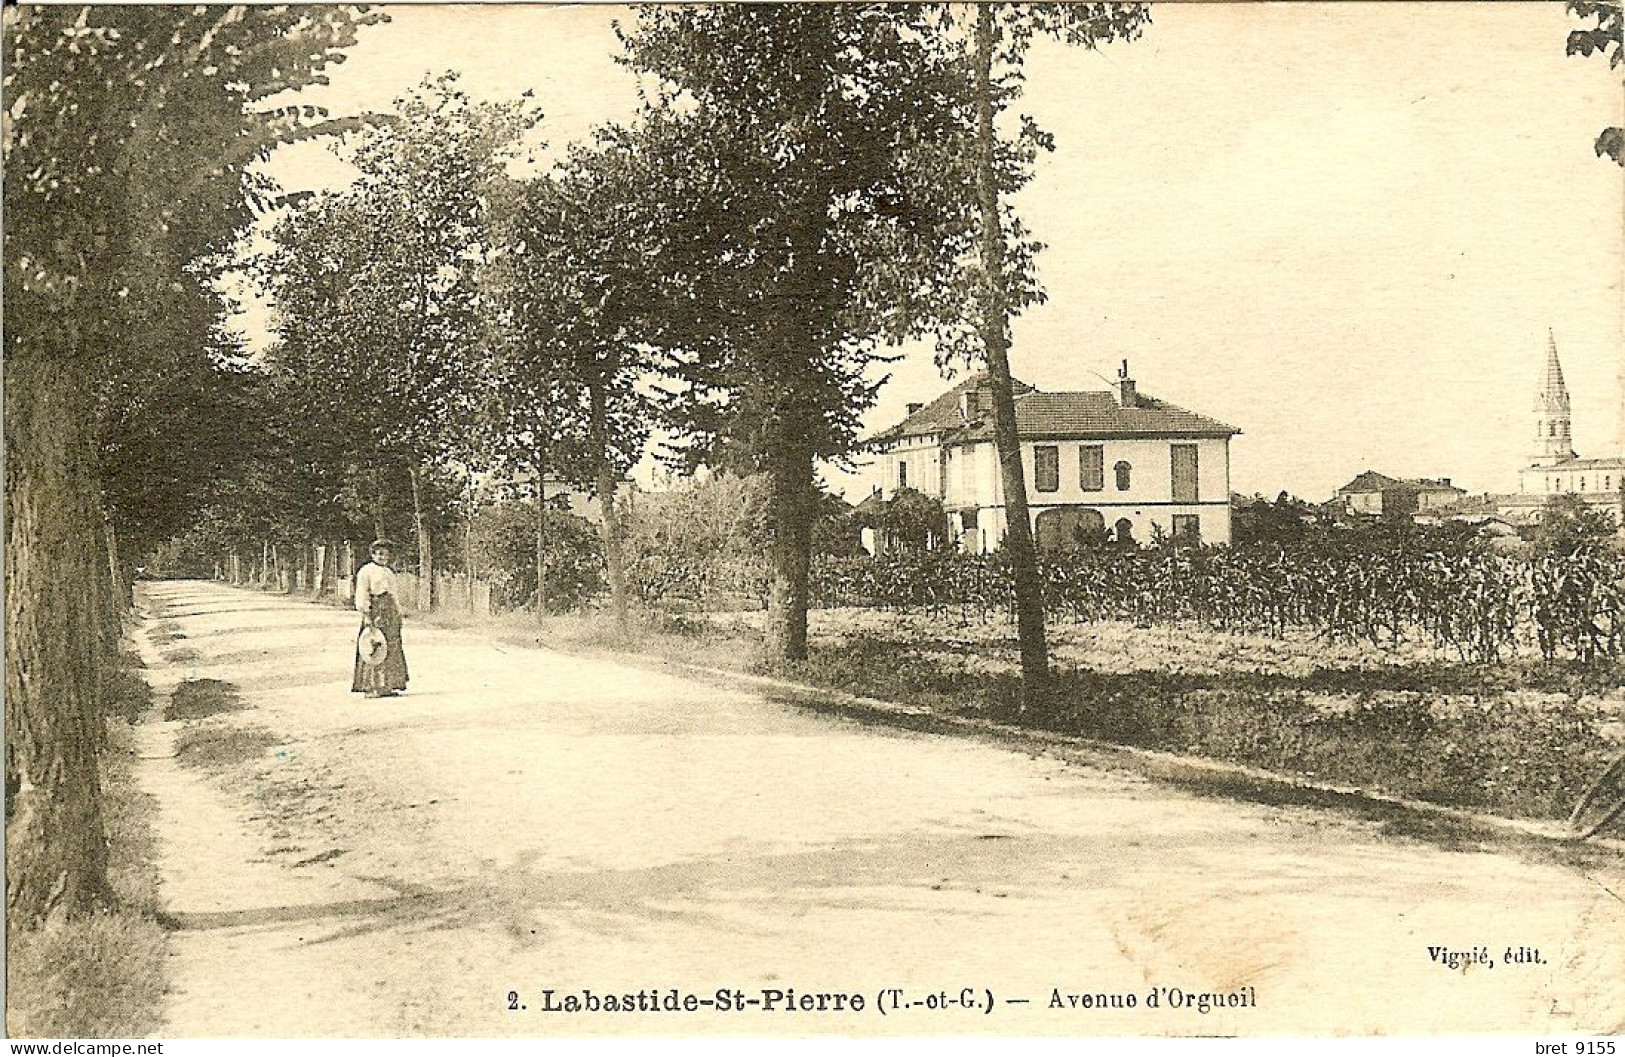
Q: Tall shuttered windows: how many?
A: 3